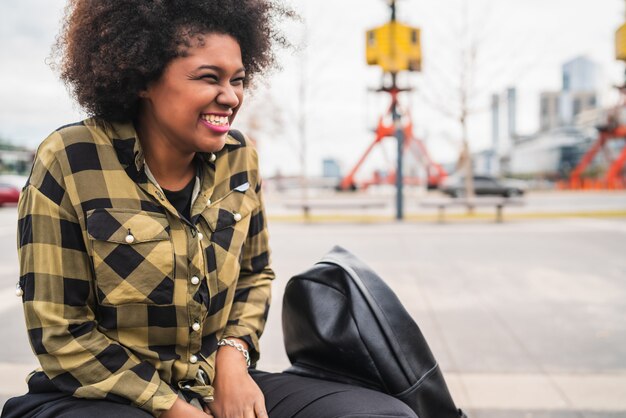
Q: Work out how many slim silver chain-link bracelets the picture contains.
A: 1